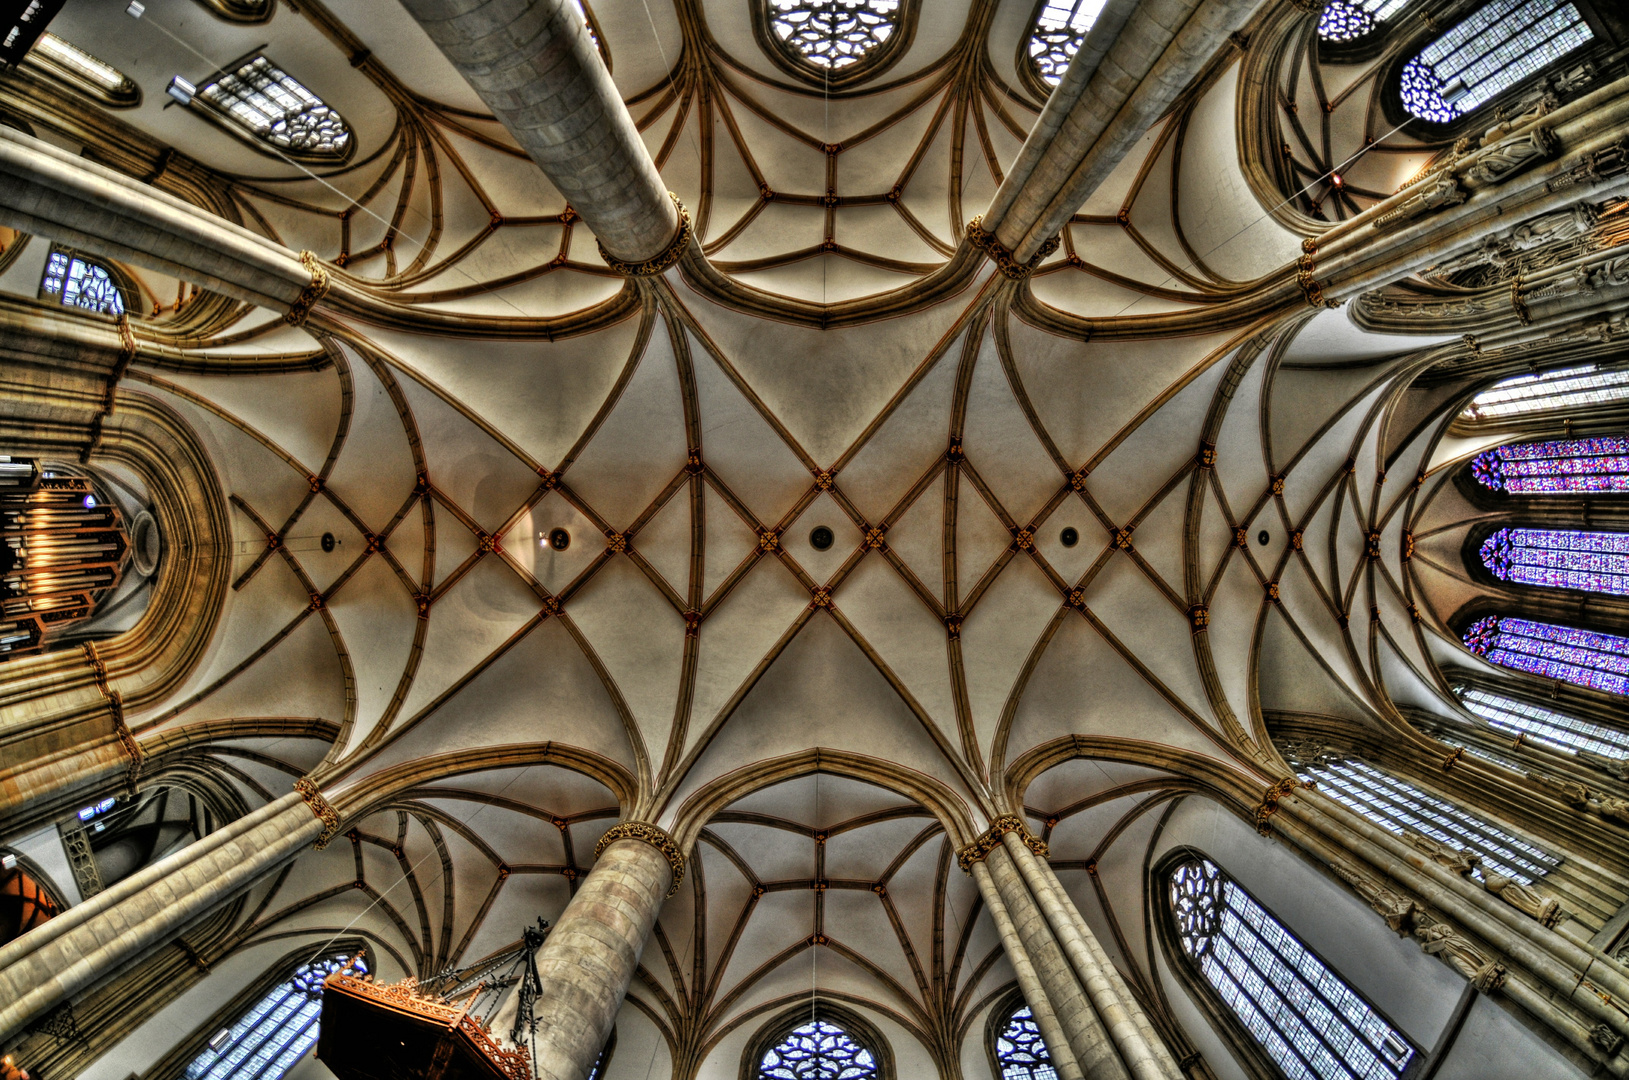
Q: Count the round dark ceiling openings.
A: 5